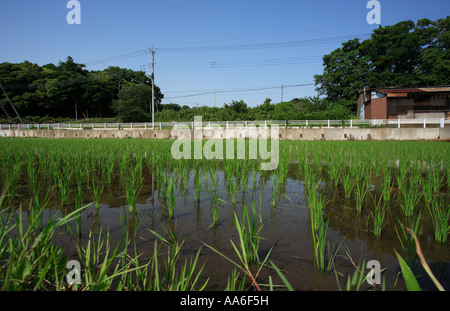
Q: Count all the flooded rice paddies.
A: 1